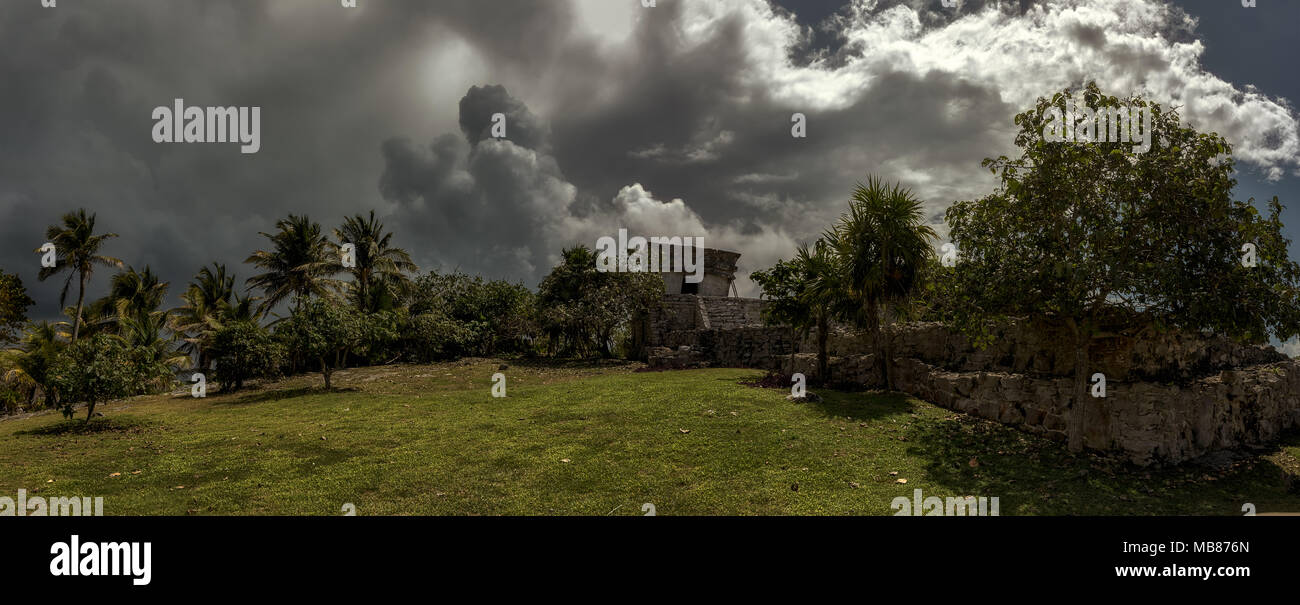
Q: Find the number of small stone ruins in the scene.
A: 1